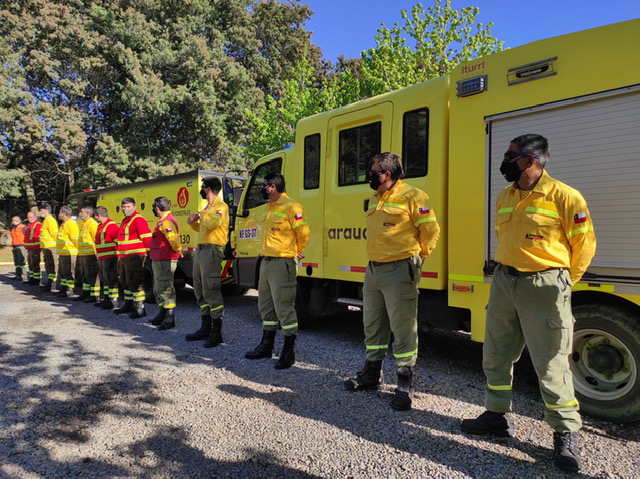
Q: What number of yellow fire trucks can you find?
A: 2